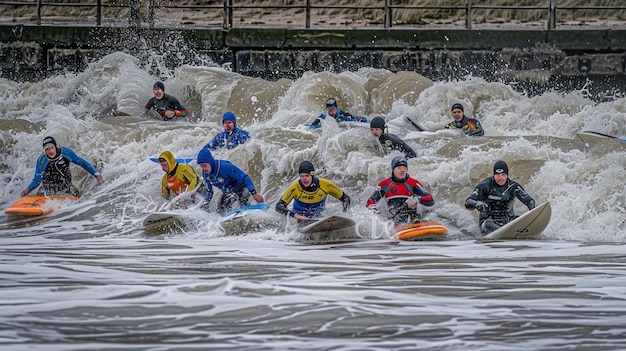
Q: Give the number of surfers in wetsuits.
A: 11